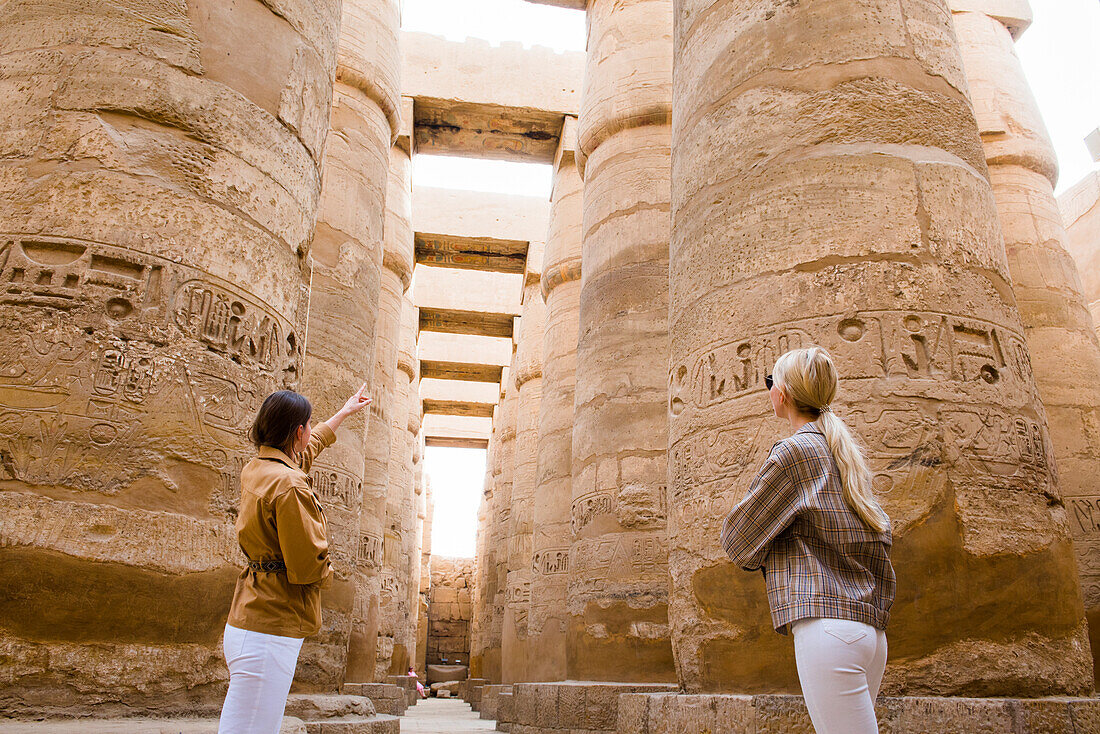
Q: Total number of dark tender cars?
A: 0